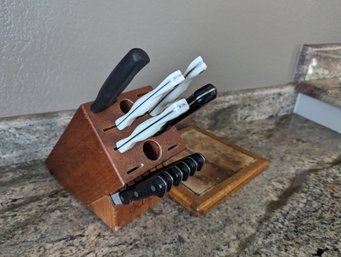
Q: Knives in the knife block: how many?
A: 11